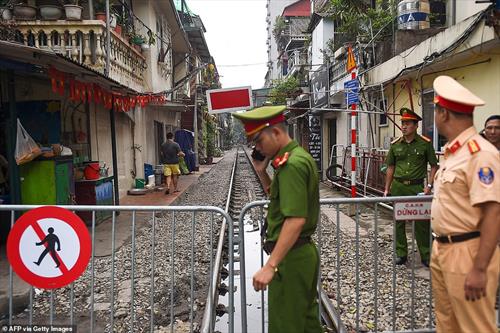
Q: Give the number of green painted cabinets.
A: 1